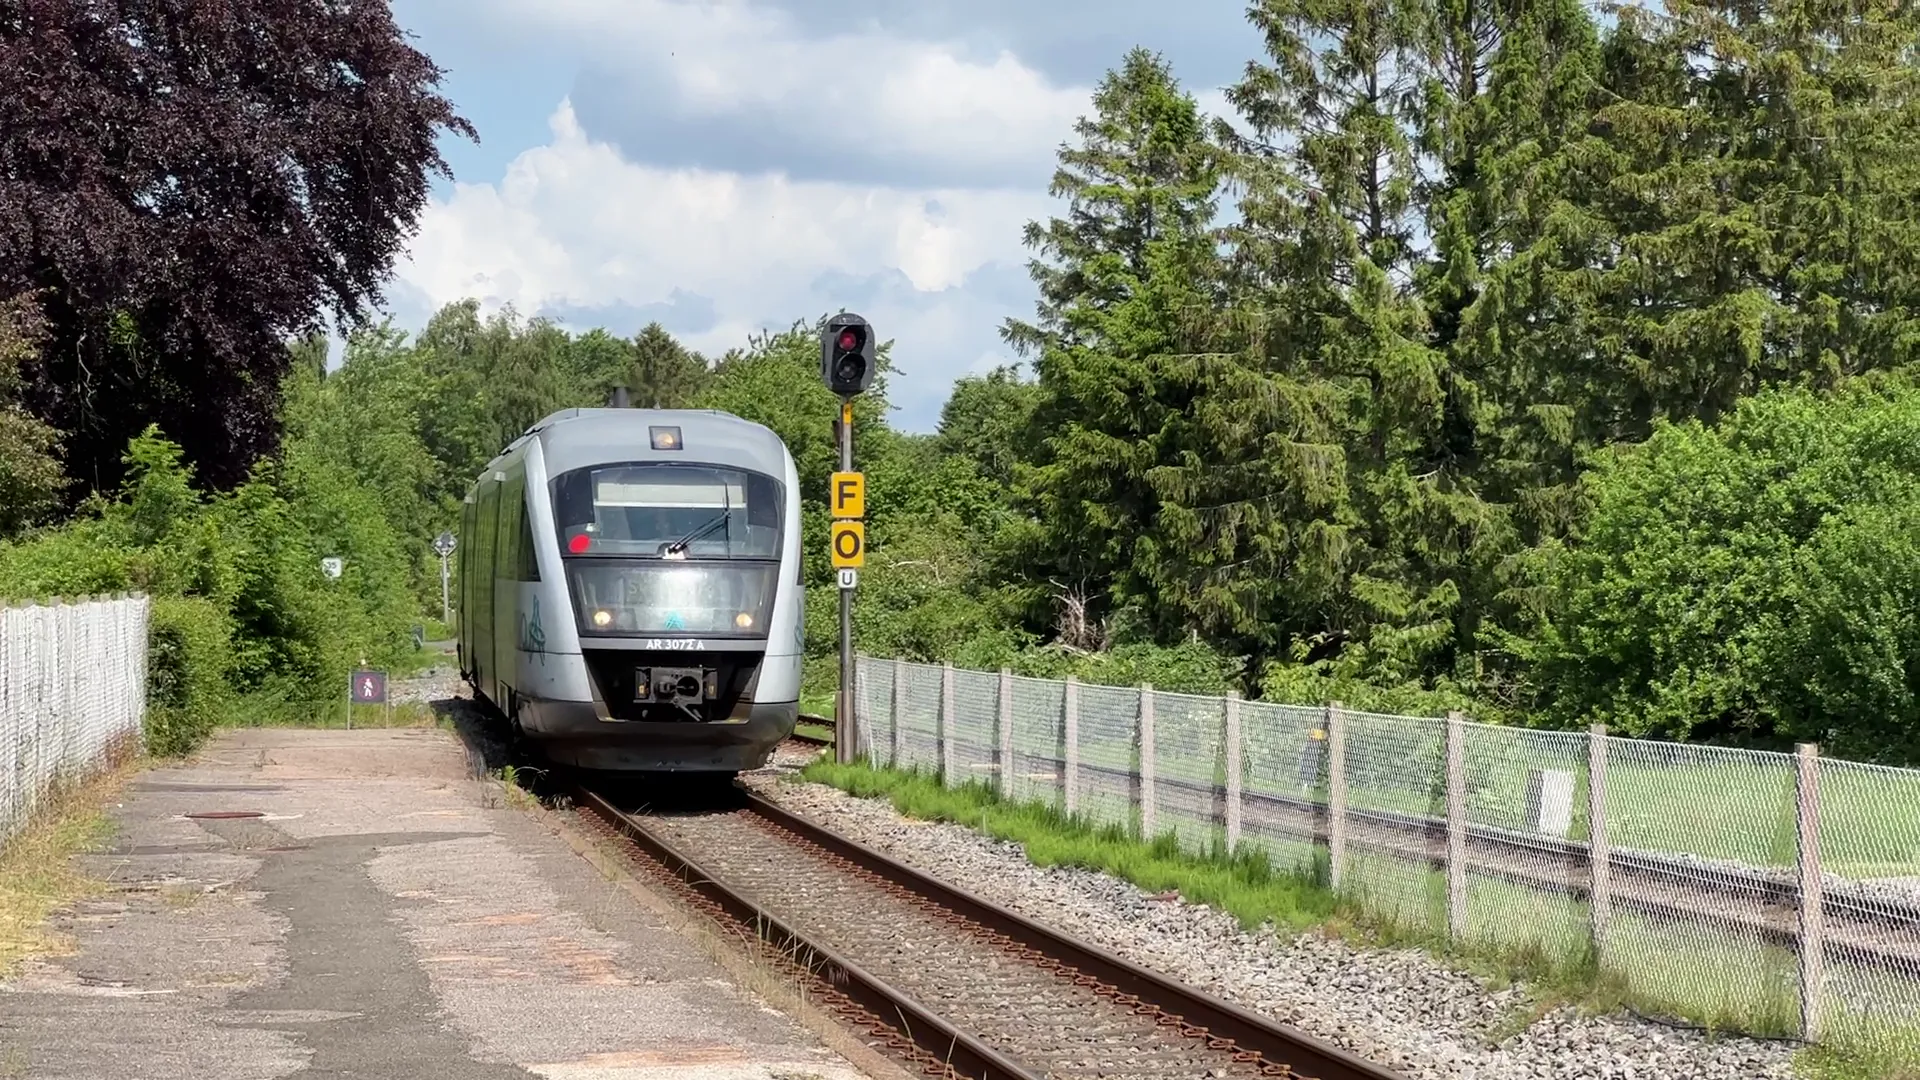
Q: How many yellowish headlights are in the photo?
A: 3